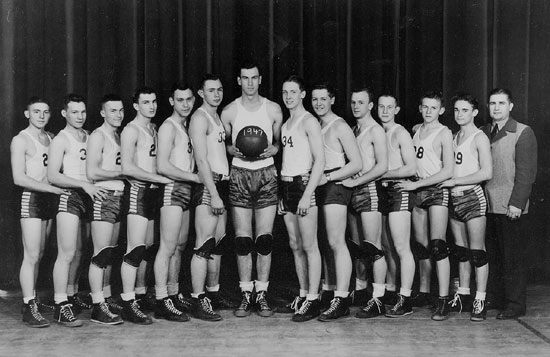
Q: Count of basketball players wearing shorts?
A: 13